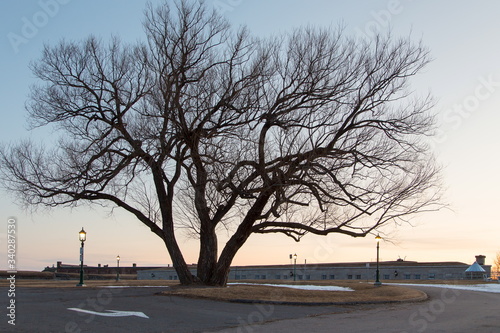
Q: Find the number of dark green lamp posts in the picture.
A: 4